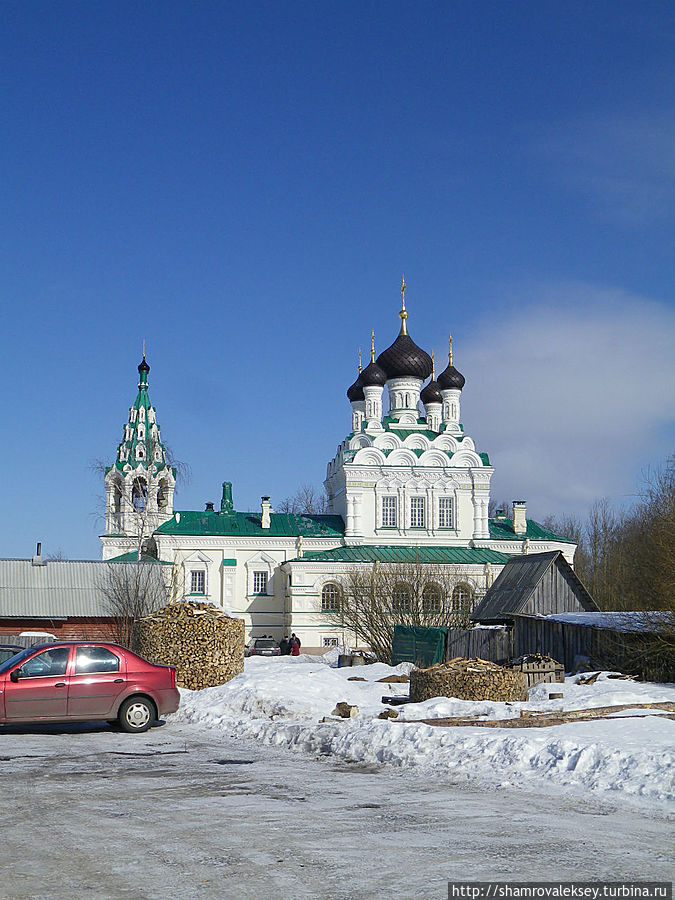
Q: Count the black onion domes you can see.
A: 6